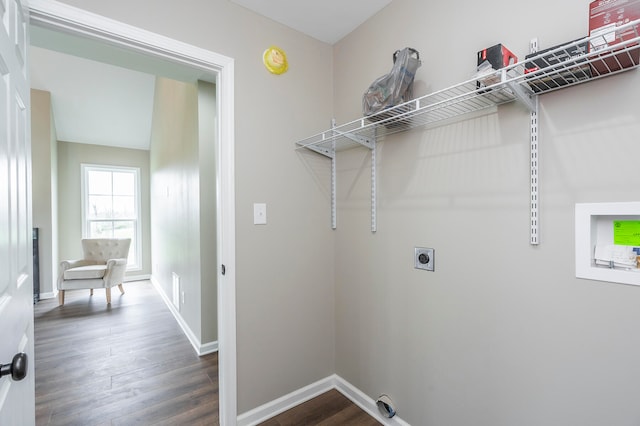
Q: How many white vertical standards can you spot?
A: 3